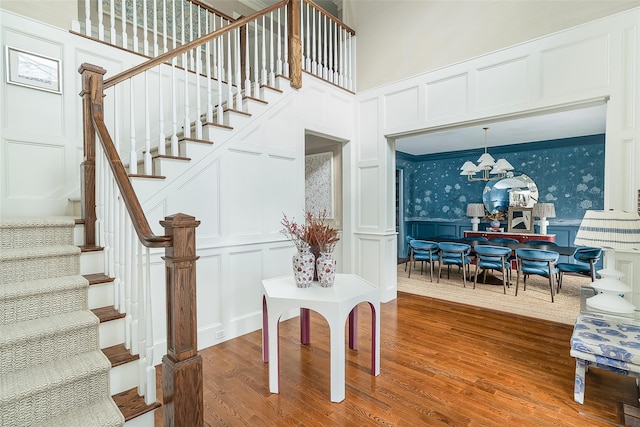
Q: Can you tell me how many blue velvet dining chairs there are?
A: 10